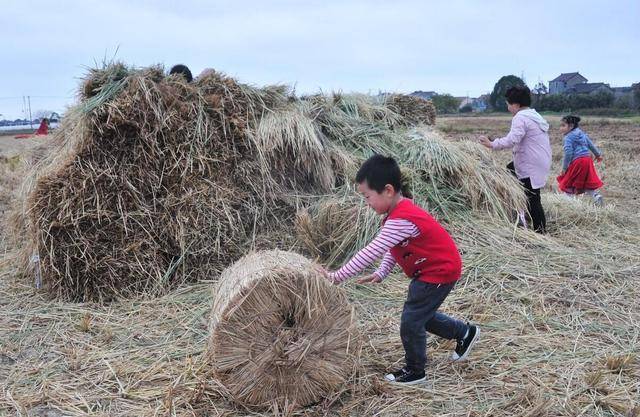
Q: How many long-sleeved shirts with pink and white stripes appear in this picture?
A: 1